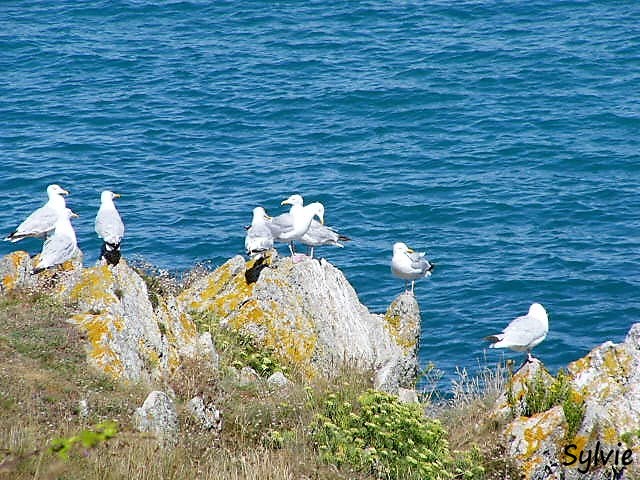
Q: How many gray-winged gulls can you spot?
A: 8